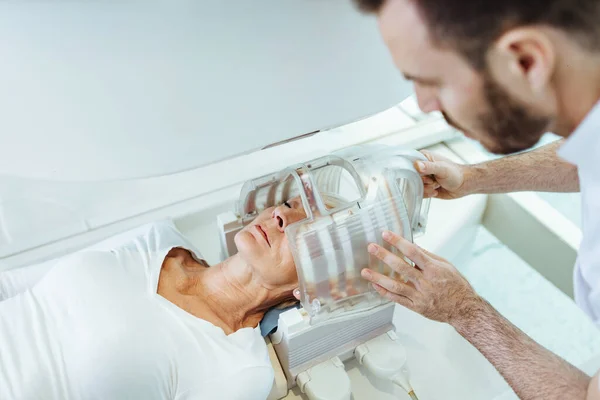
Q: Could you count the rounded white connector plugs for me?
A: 2